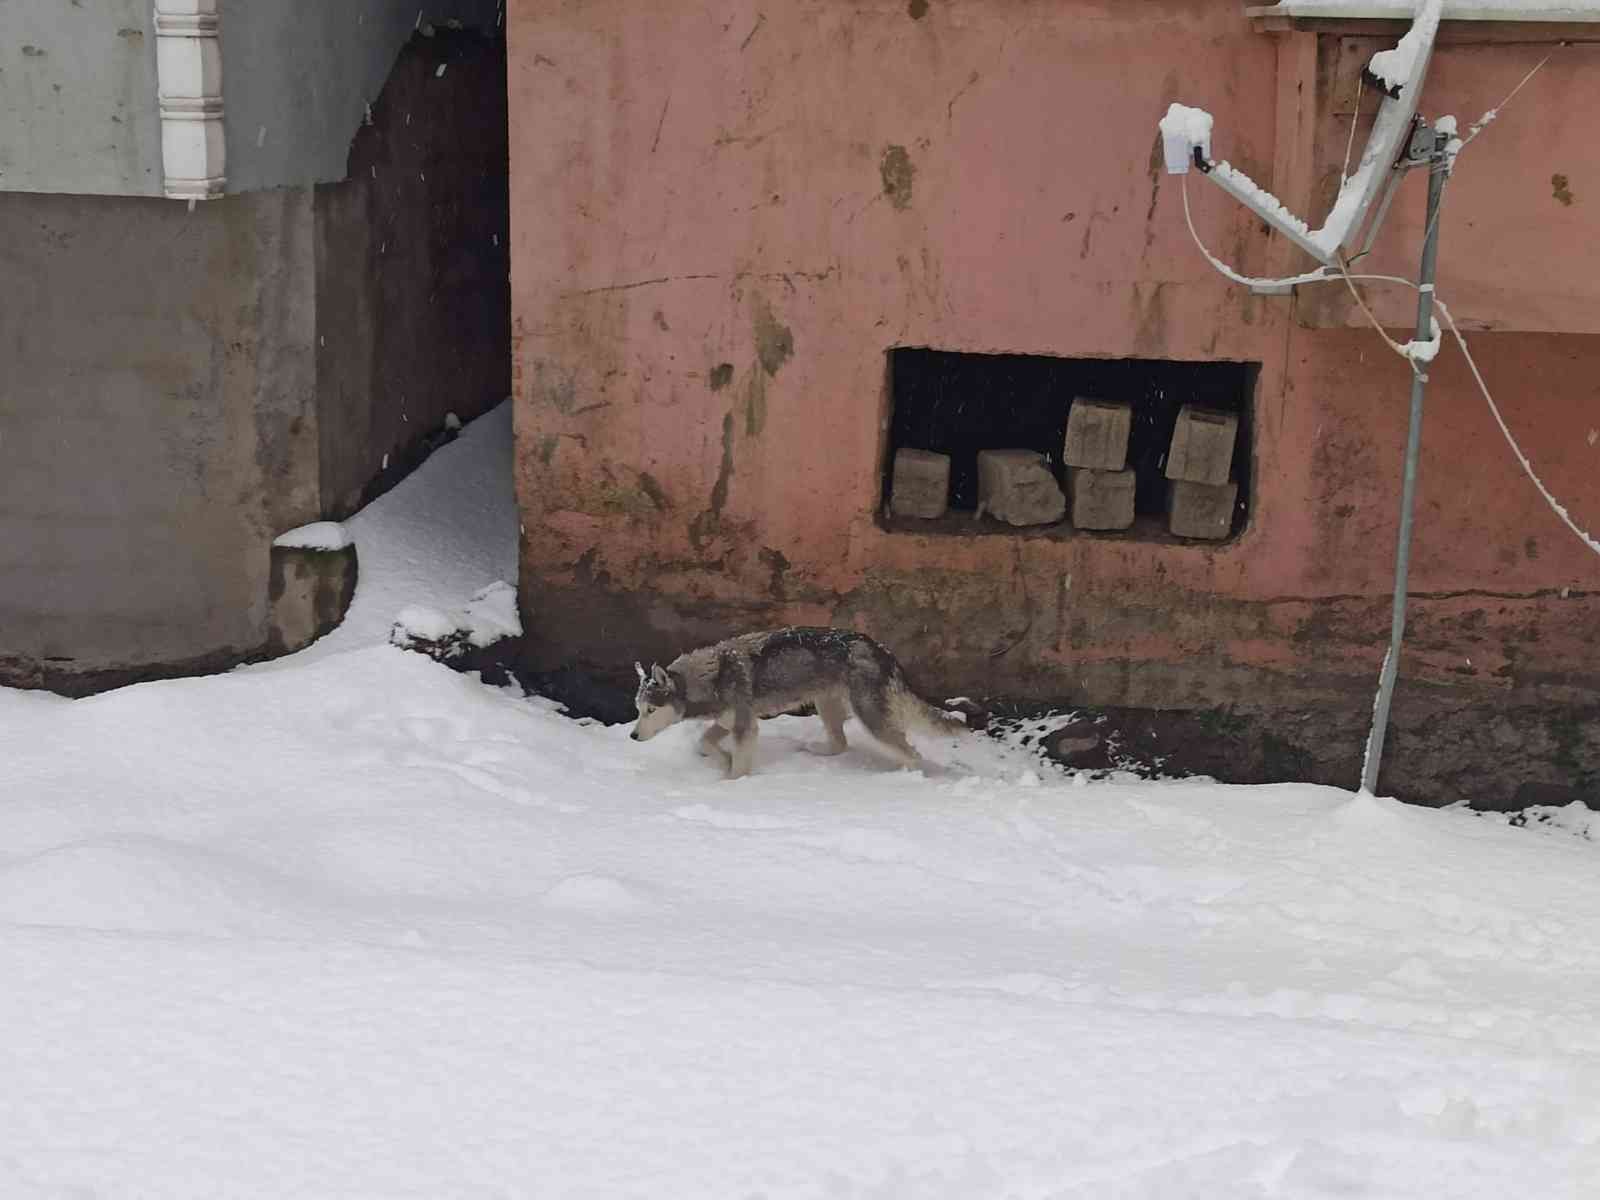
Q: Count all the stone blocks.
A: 6